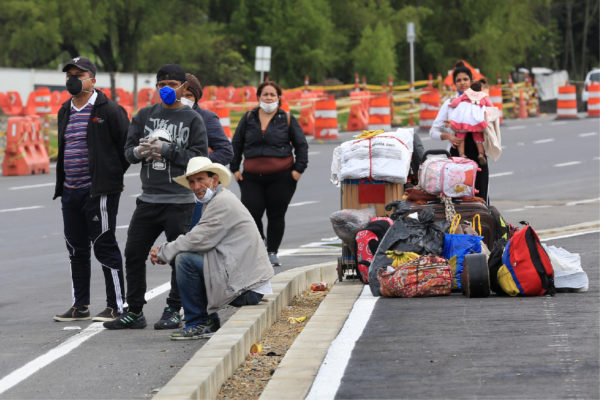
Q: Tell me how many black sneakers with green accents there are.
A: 2